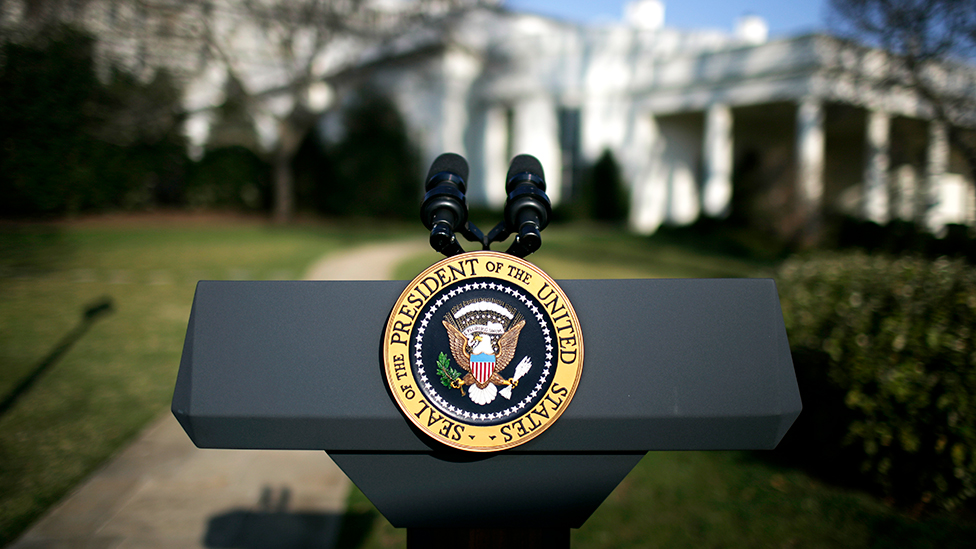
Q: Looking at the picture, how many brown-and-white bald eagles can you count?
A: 1